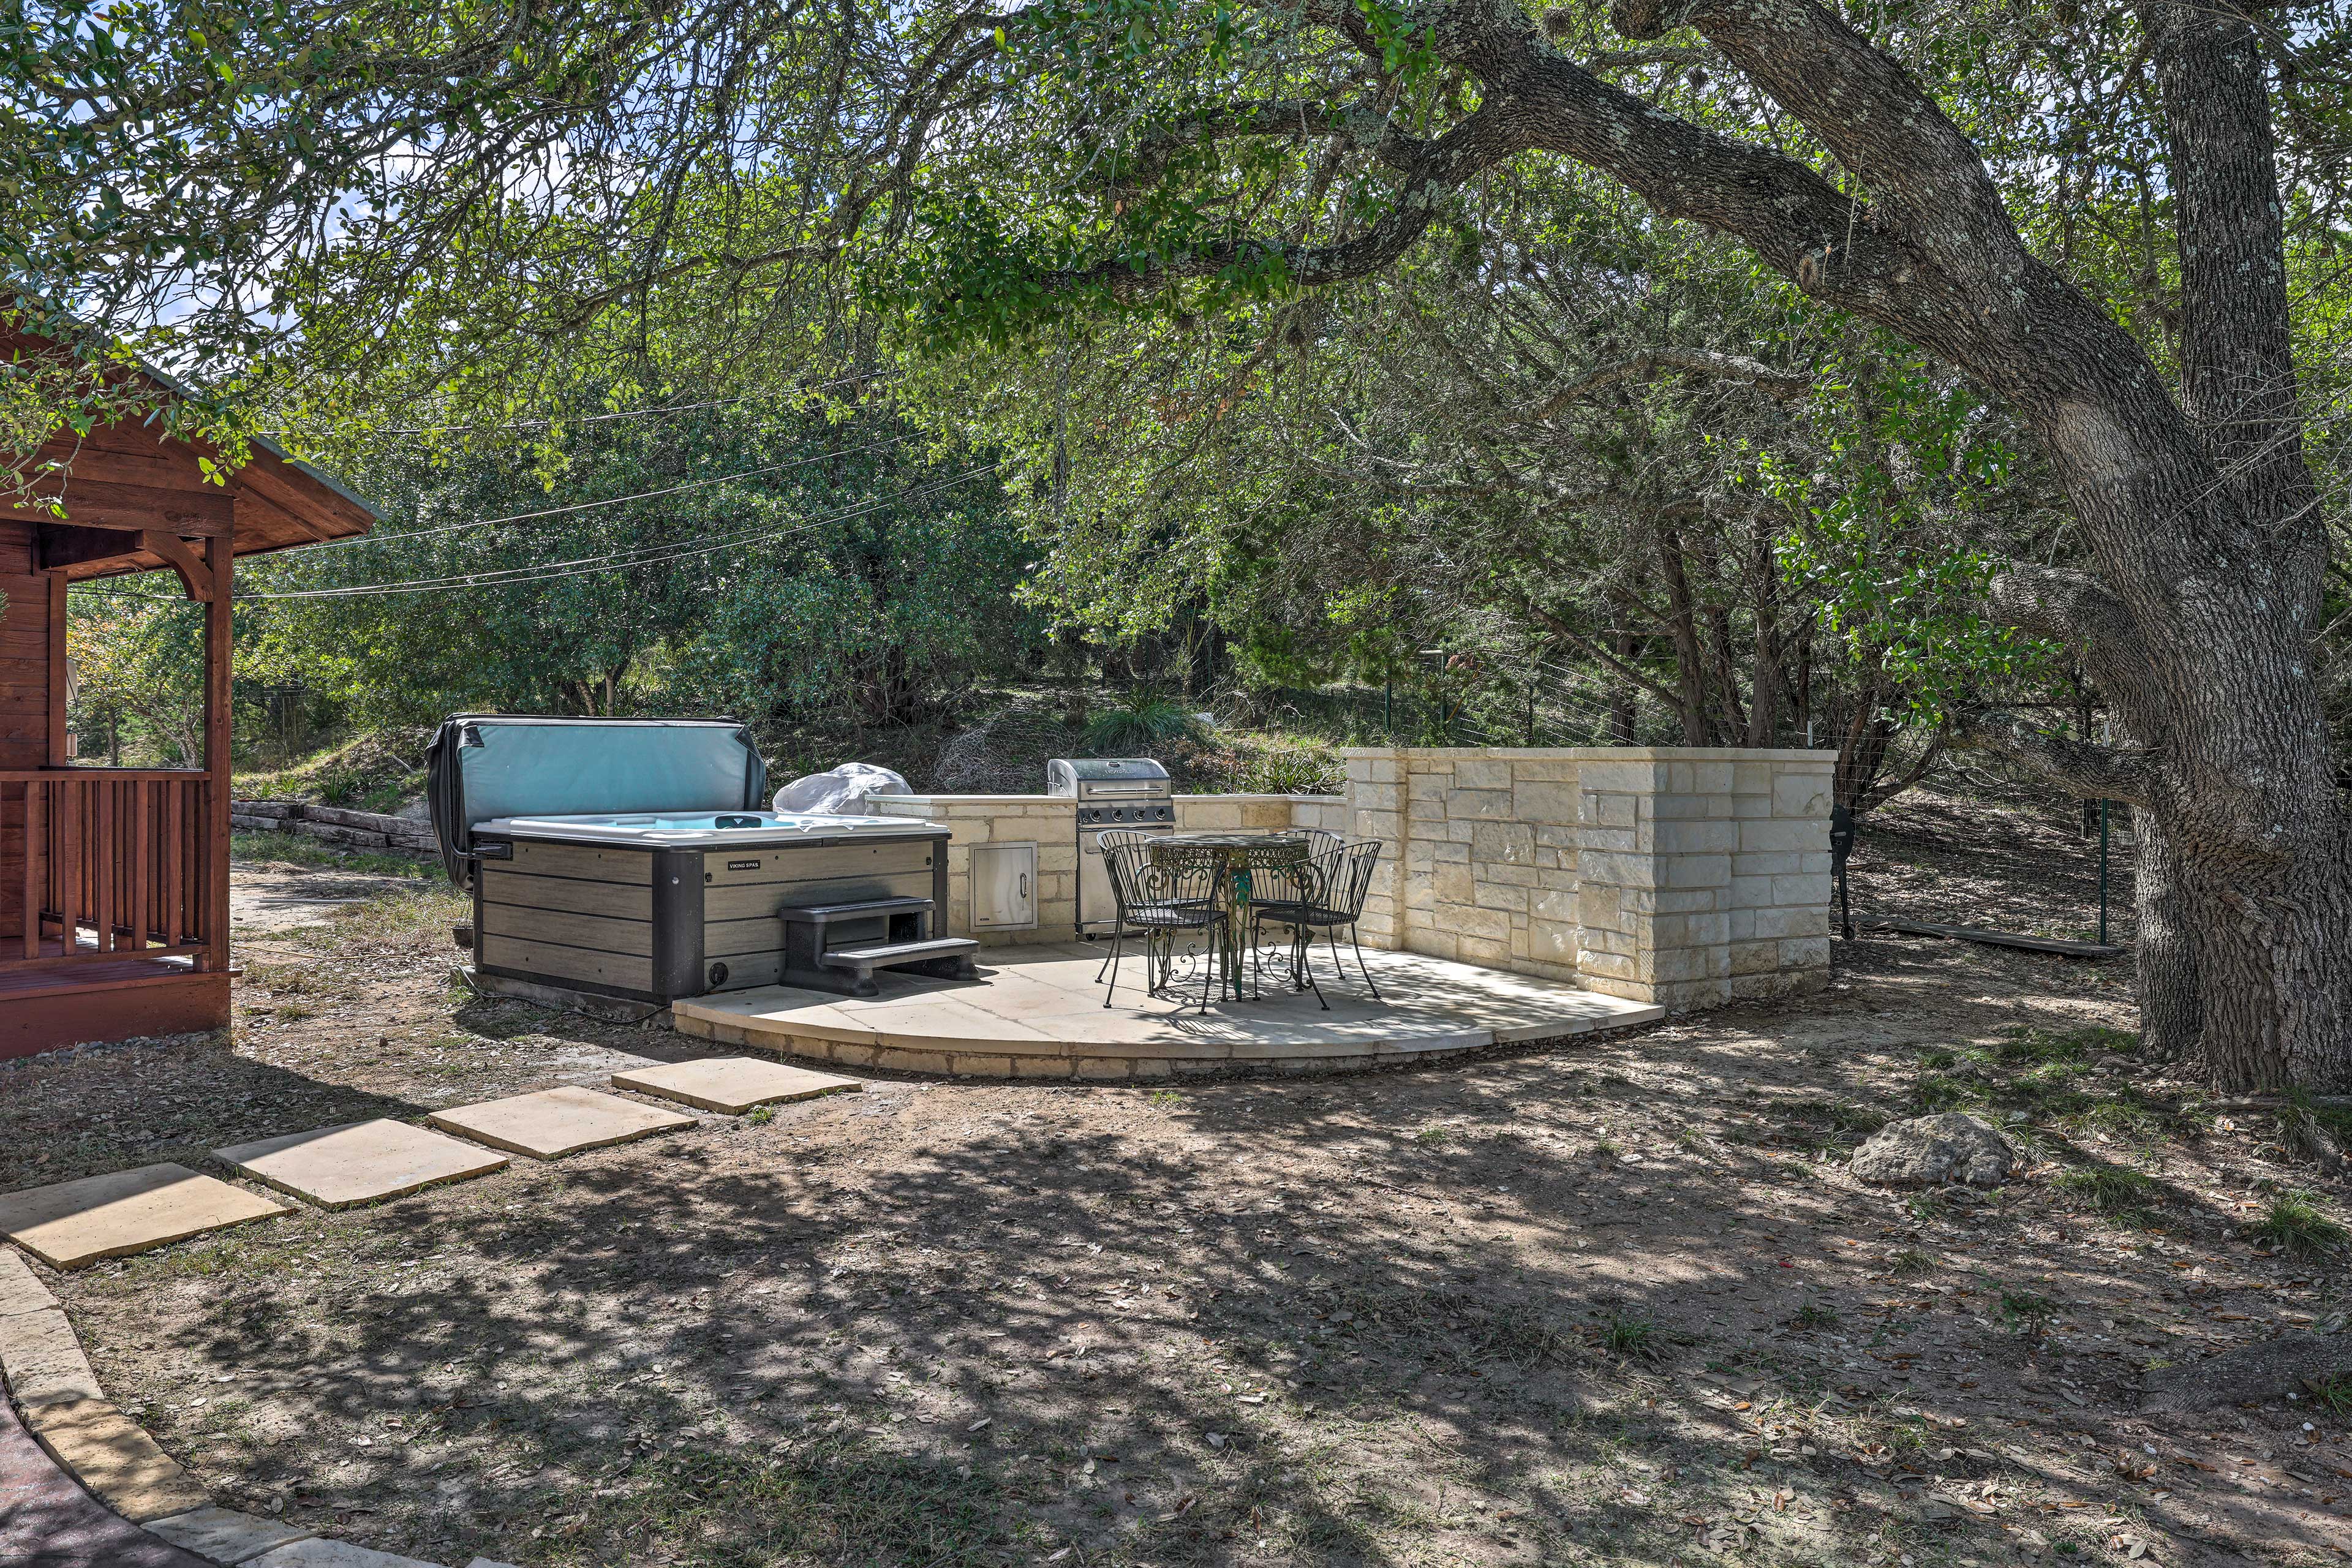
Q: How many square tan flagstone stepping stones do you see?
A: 4